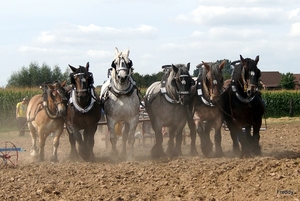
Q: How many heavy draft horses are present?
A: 6